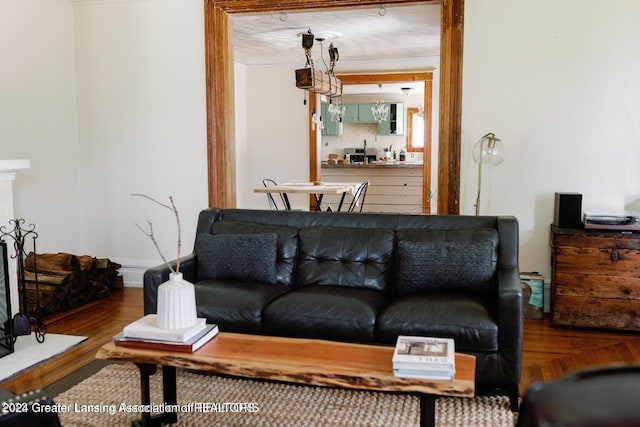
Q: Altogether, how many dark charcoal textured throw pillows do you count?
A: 2